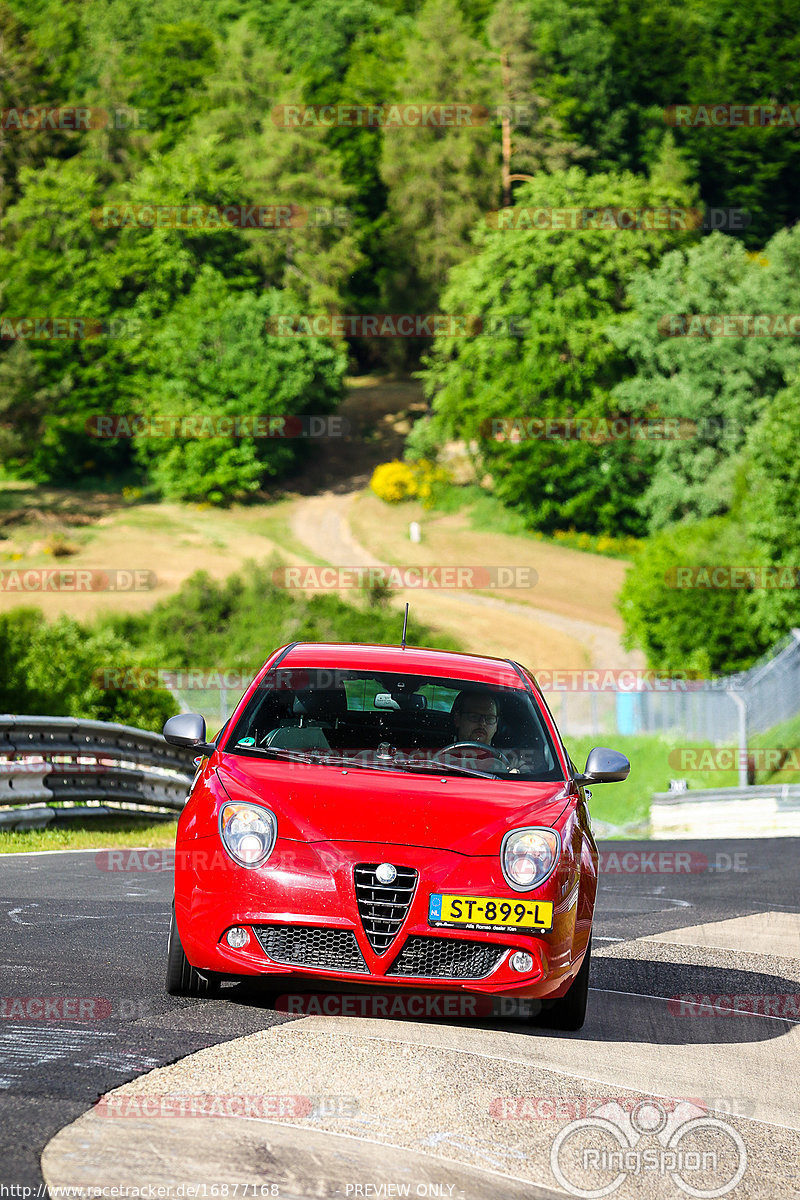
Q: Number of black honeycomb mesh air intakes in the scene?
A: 2